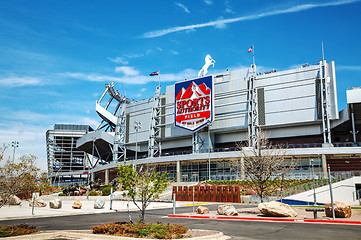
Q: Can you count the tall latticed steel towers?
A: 4